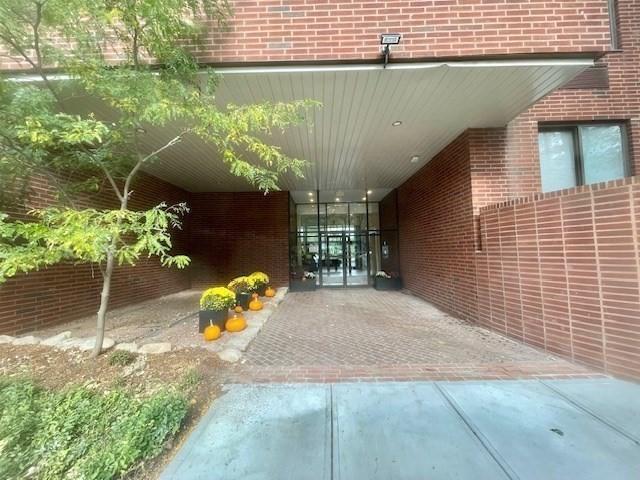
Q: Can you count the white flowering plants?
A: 2